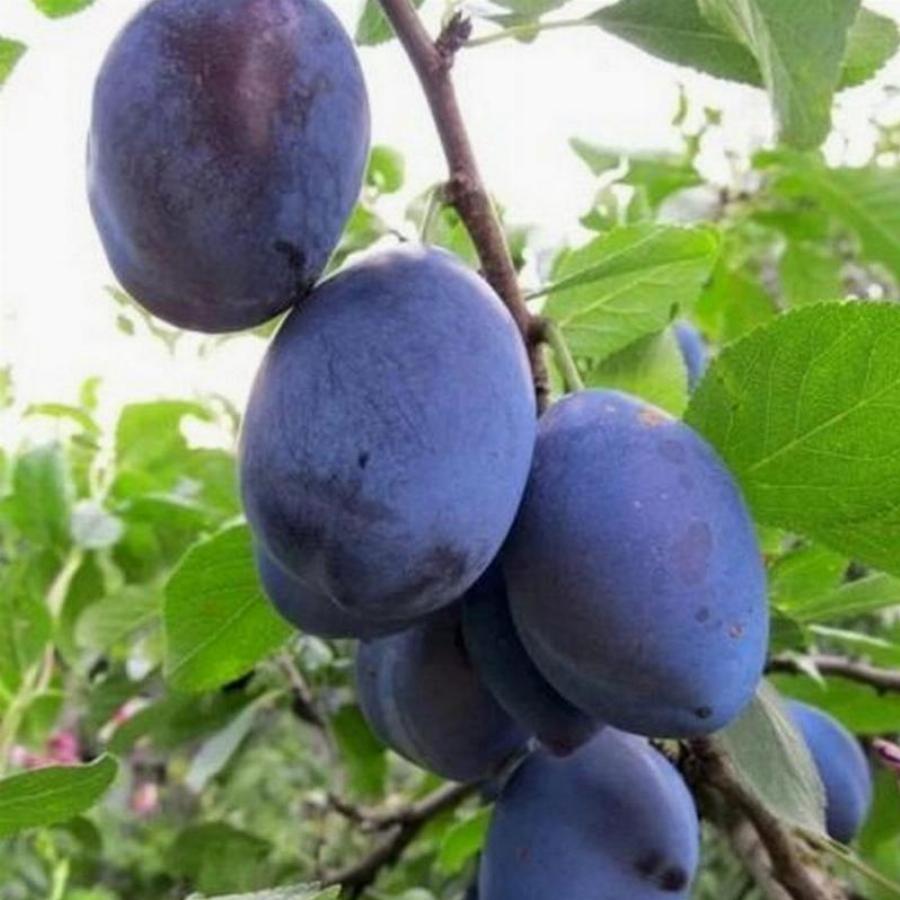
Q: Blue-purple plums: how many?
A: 9